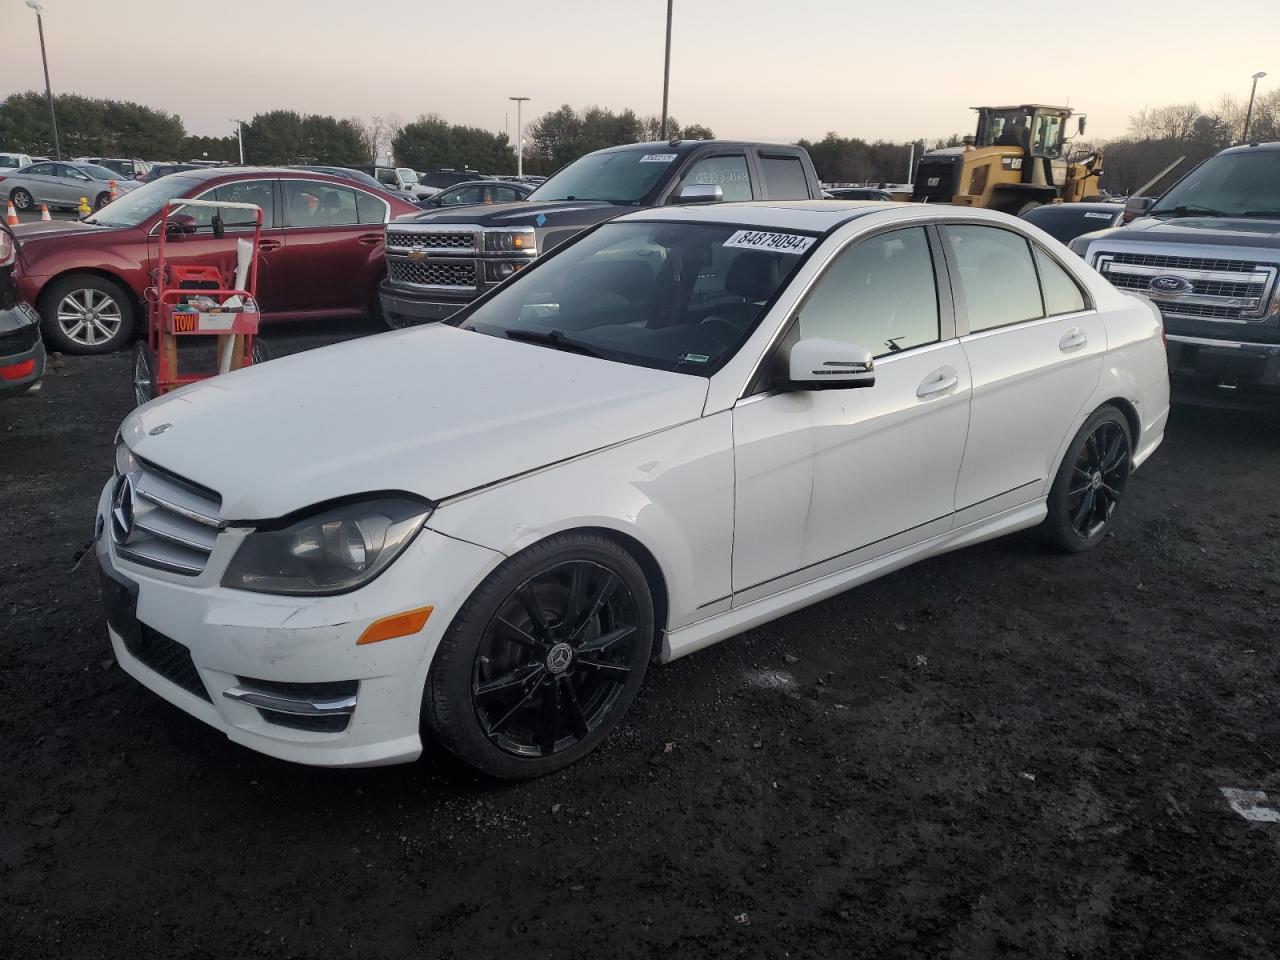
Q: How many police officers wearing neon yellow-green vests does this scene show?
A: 0